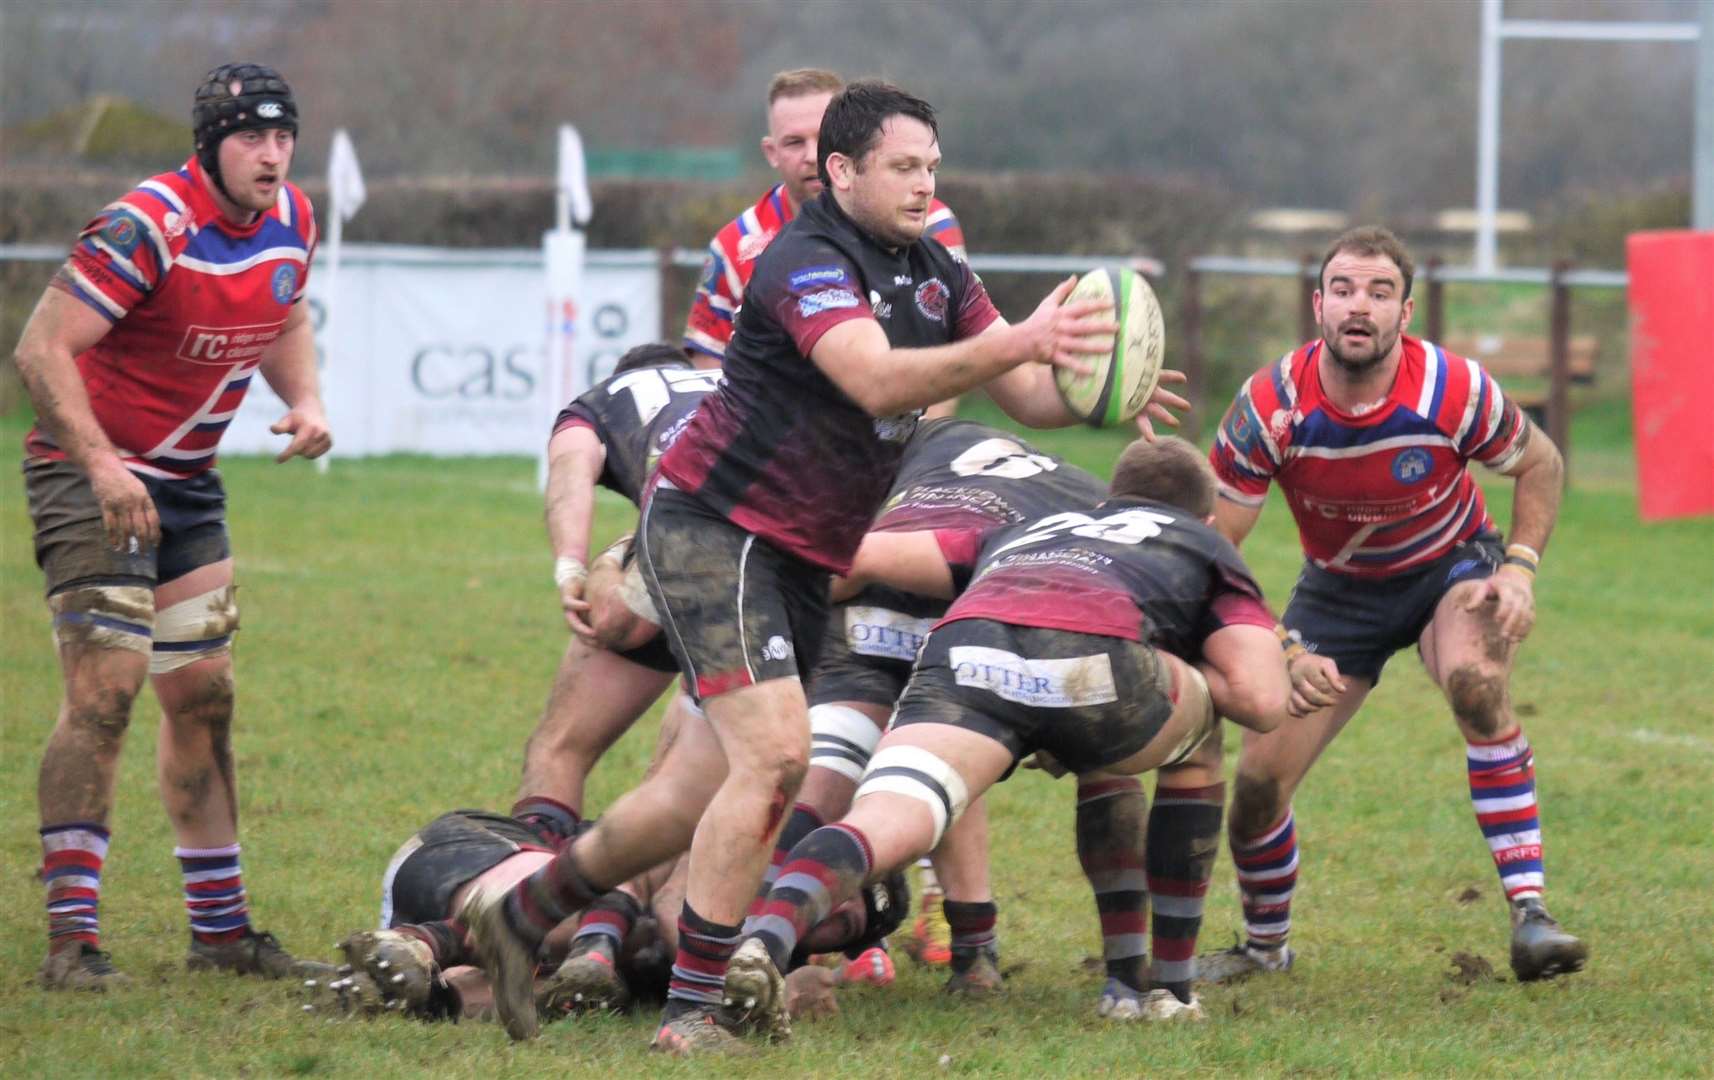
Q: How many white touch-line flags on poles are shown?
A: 2